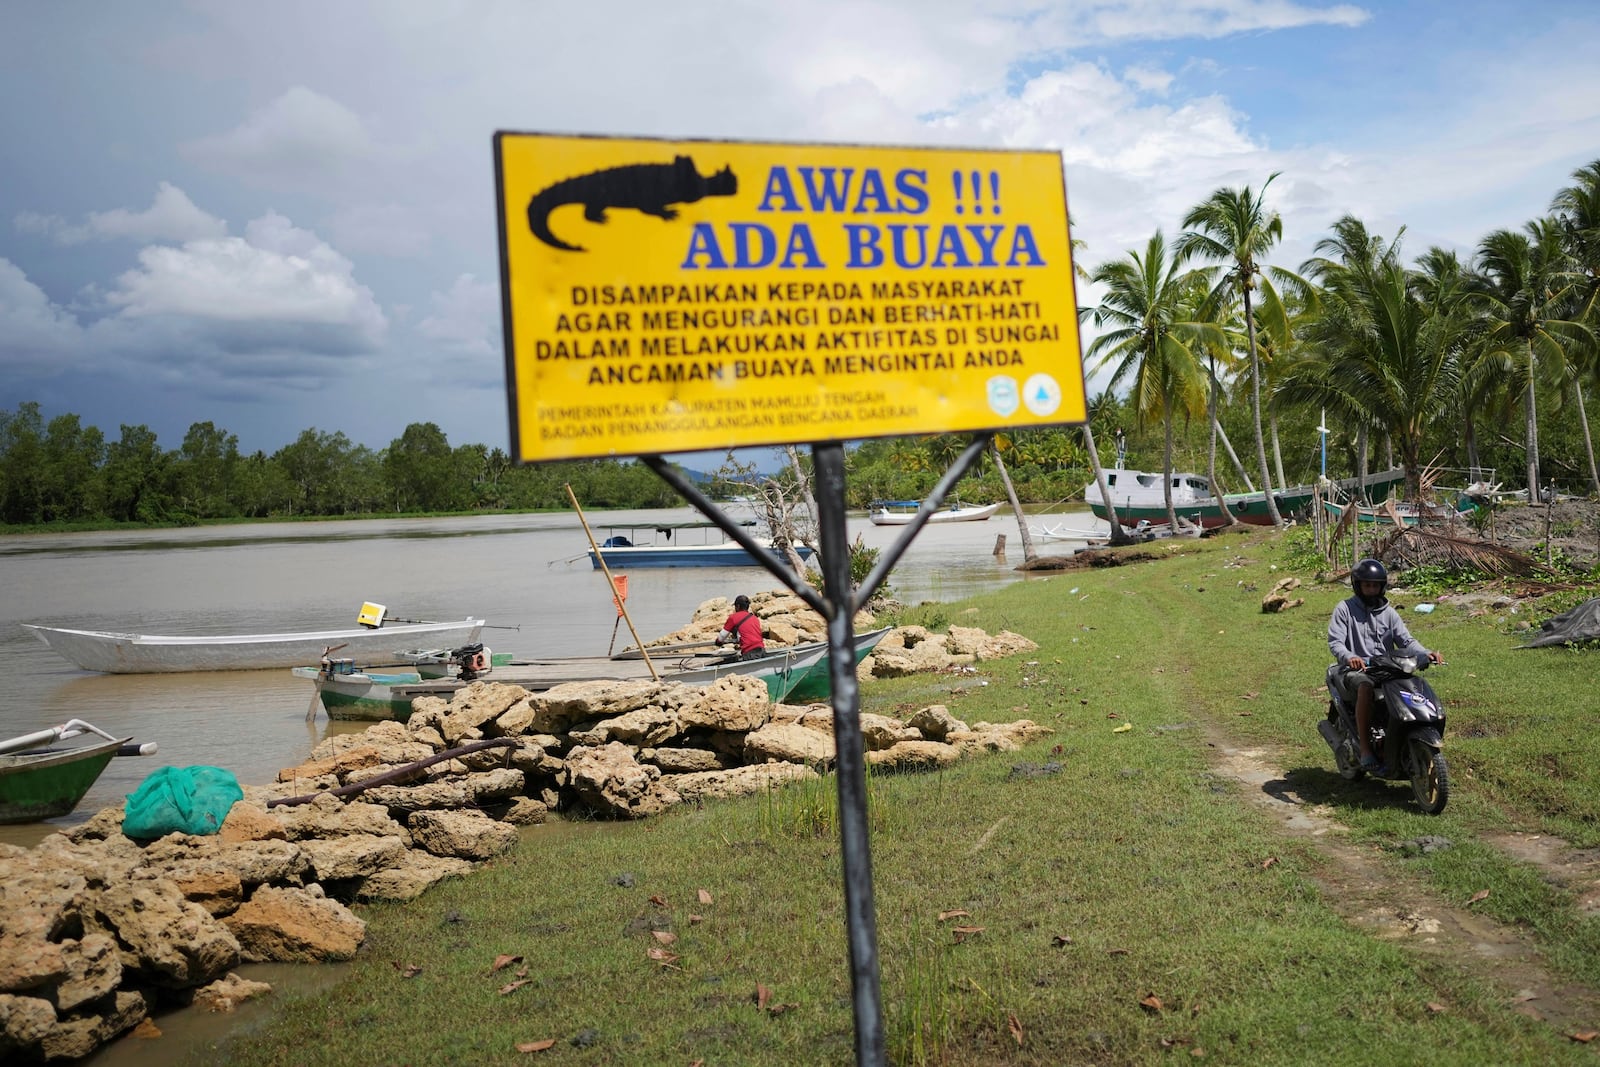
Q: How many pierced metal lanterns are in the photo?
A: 0